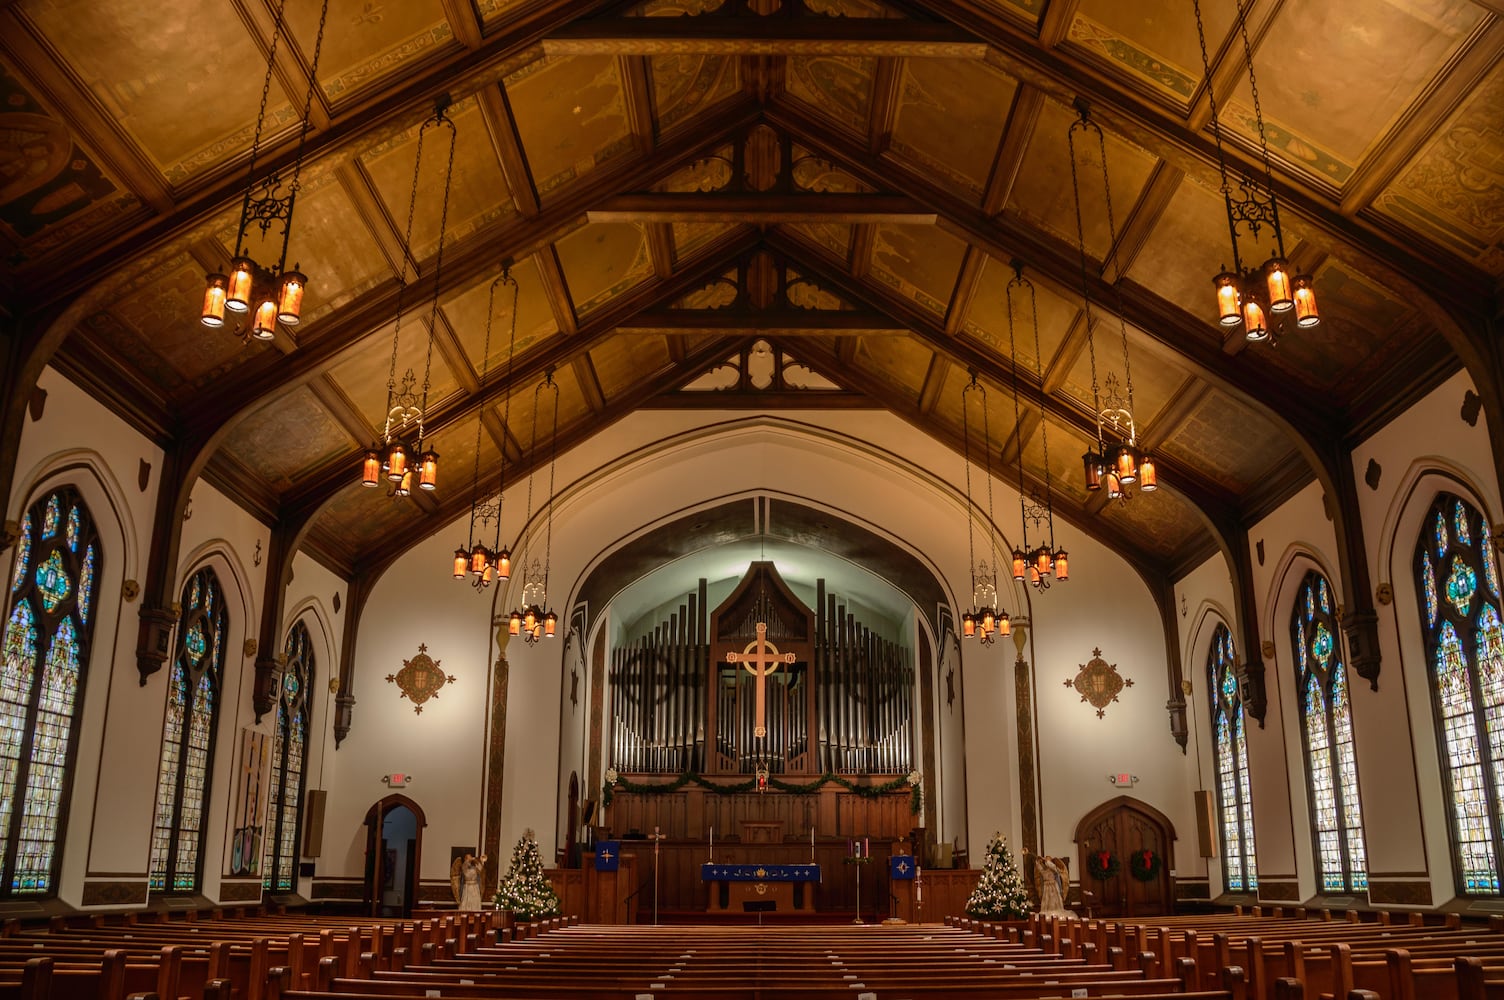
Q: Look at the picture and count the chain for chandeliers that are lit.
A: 8